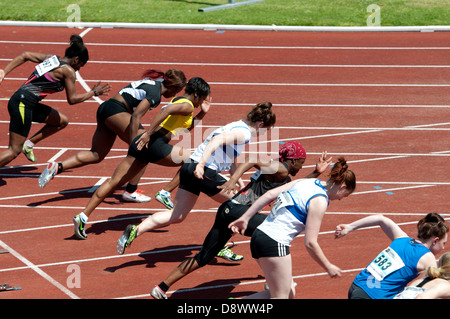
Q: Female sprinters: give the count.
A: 8